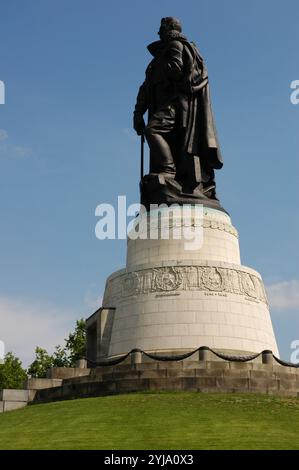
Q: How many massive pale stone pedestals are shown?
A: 1